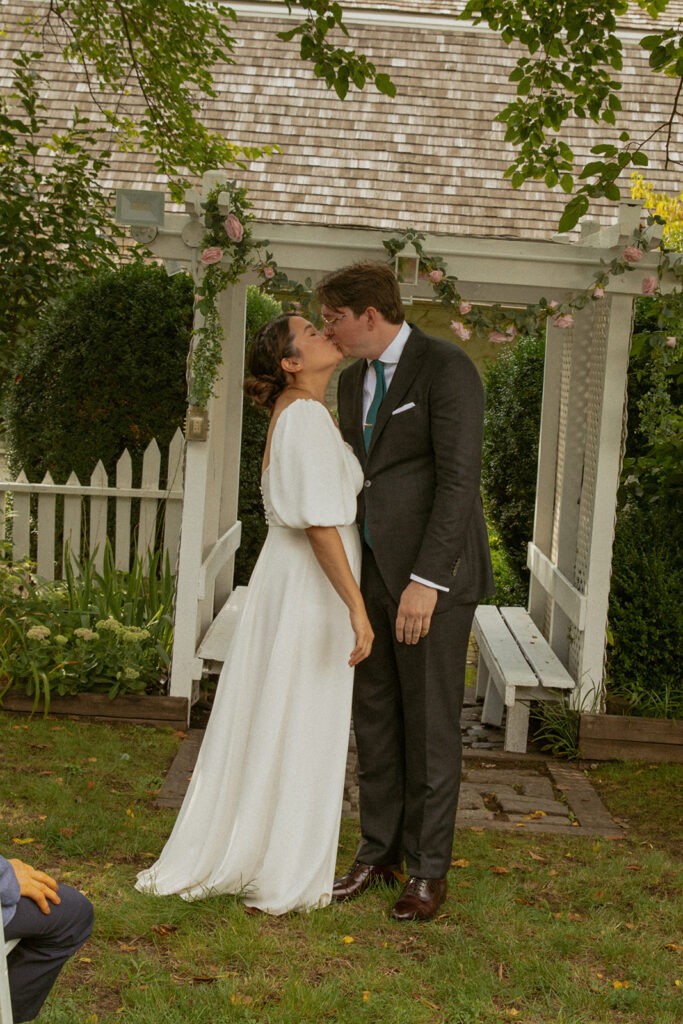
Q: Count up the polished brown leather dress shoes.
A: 2